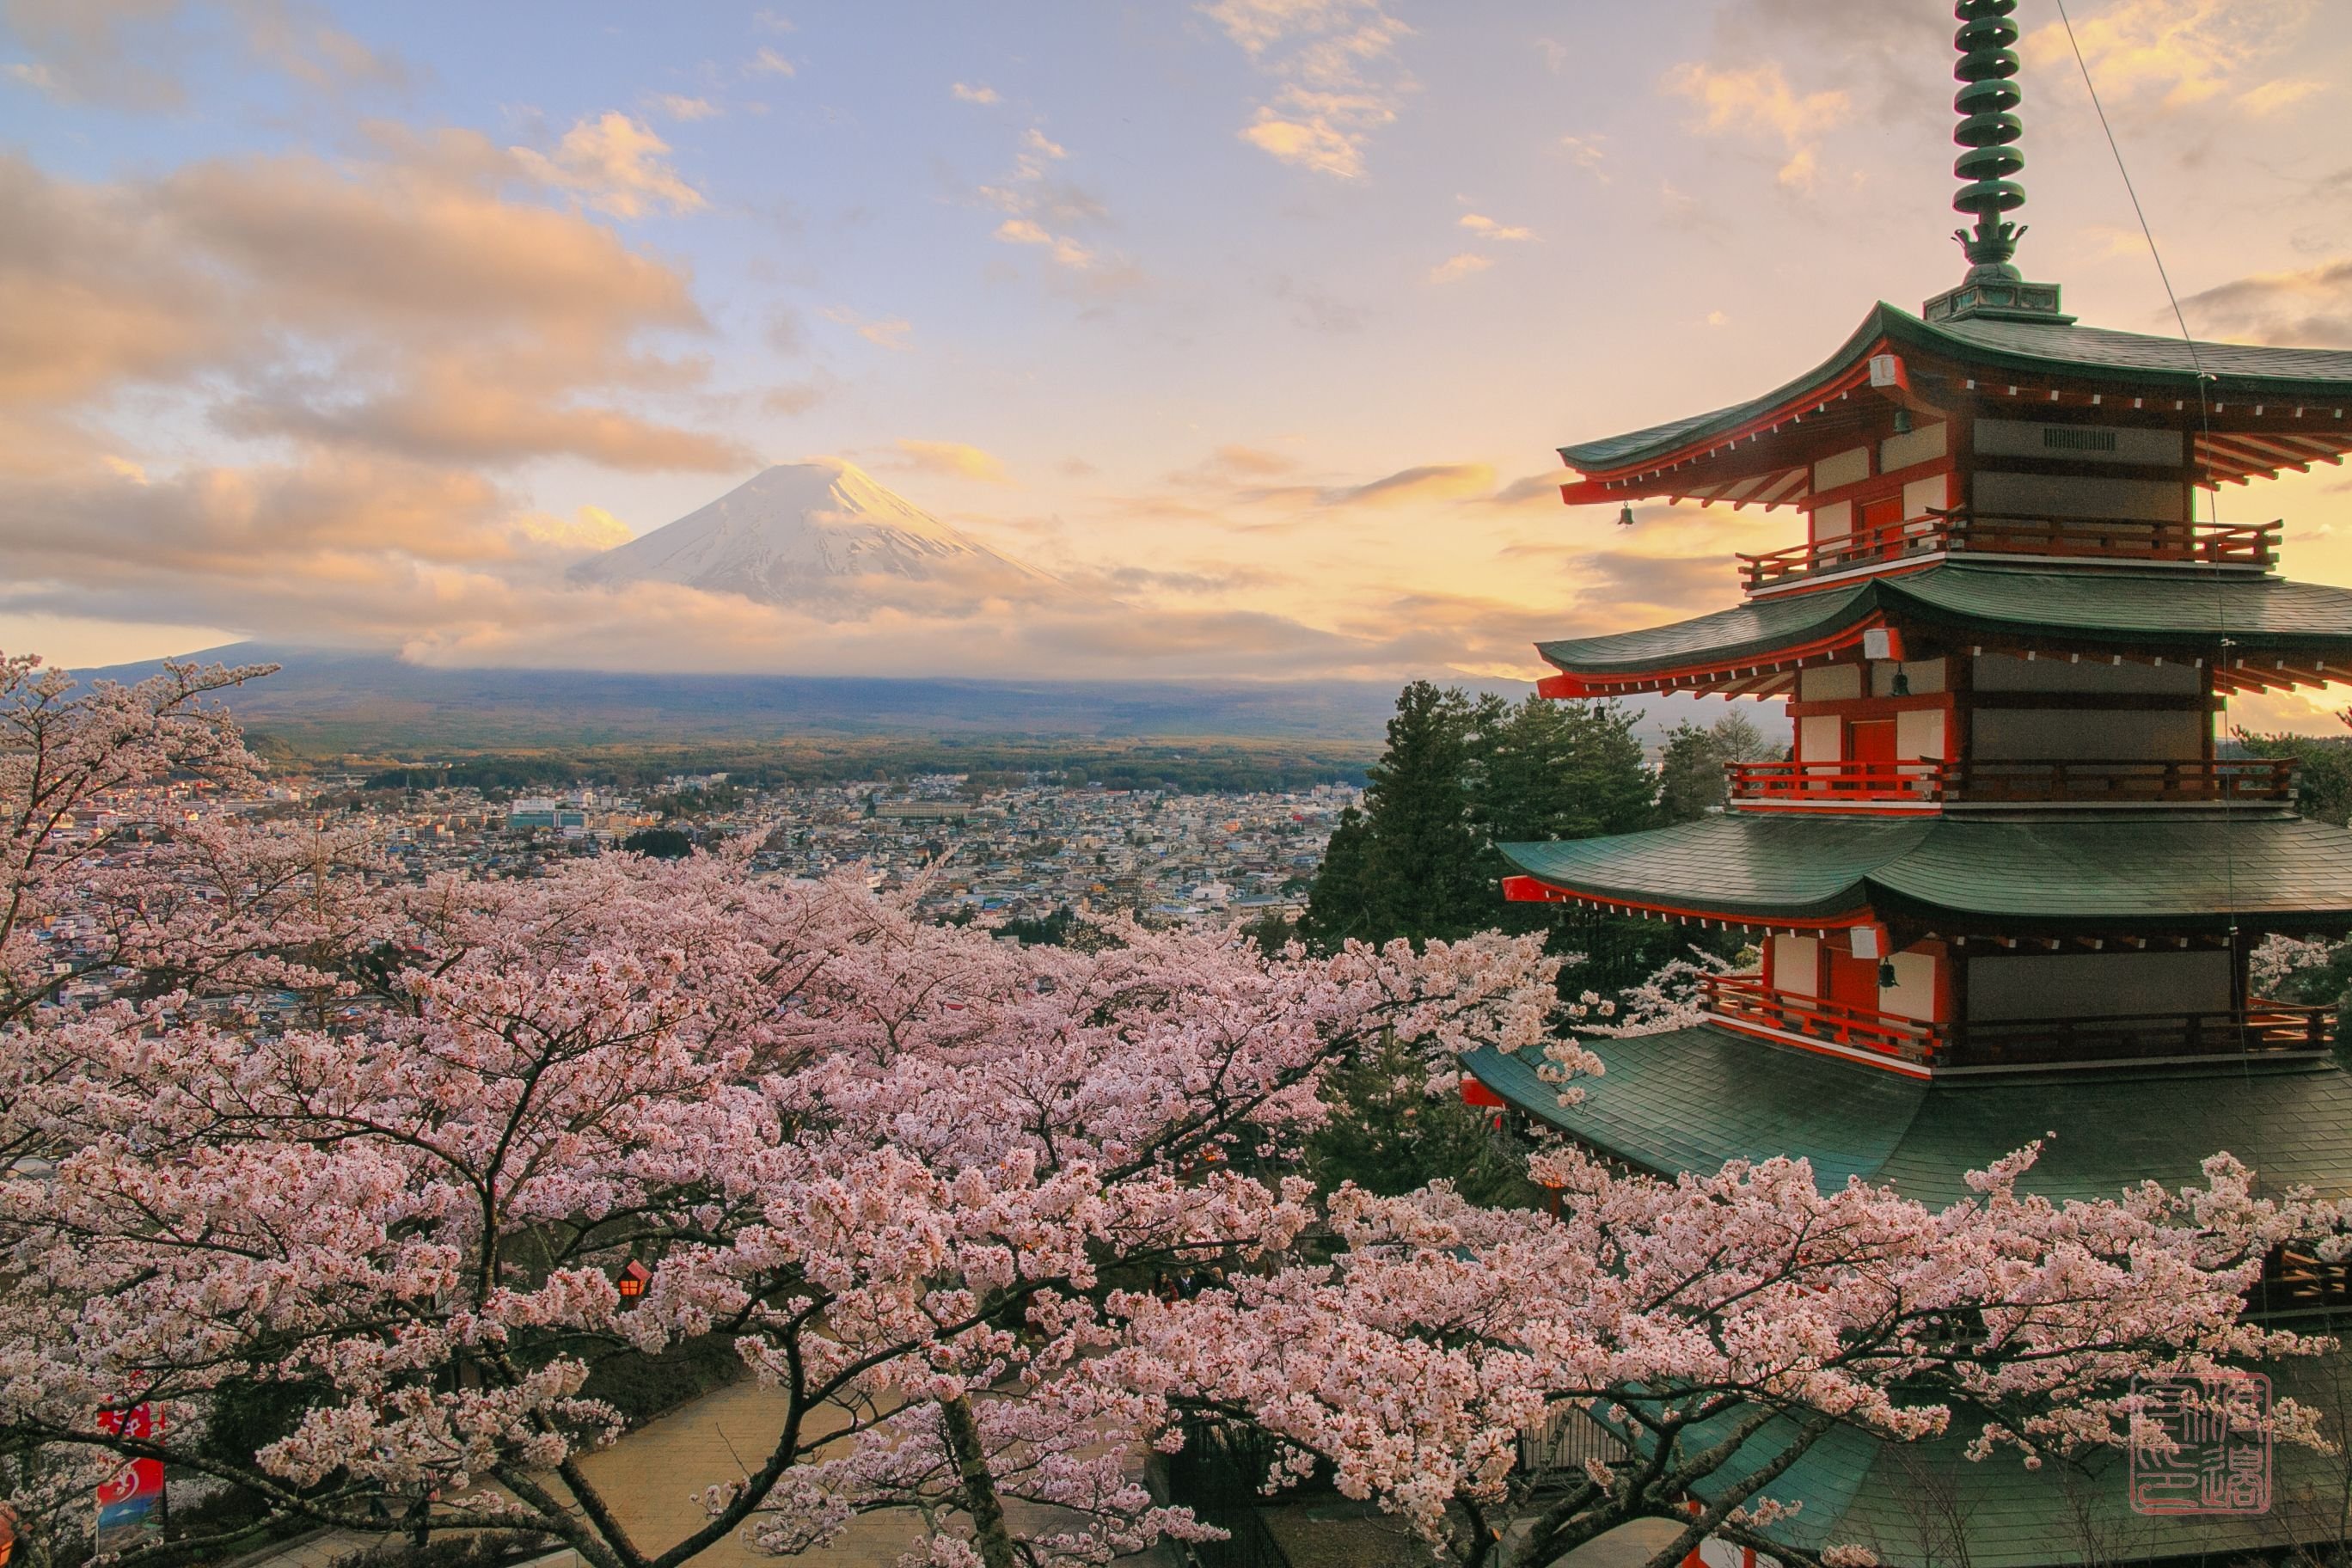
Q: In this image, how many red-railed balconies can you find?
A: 3